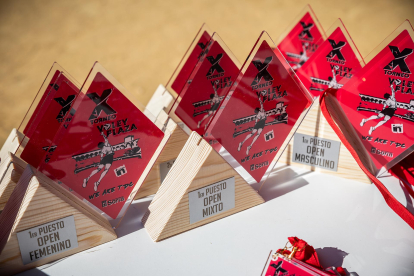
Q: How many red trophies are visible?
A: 9